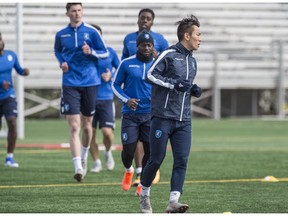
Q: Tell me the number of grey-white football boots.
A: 6